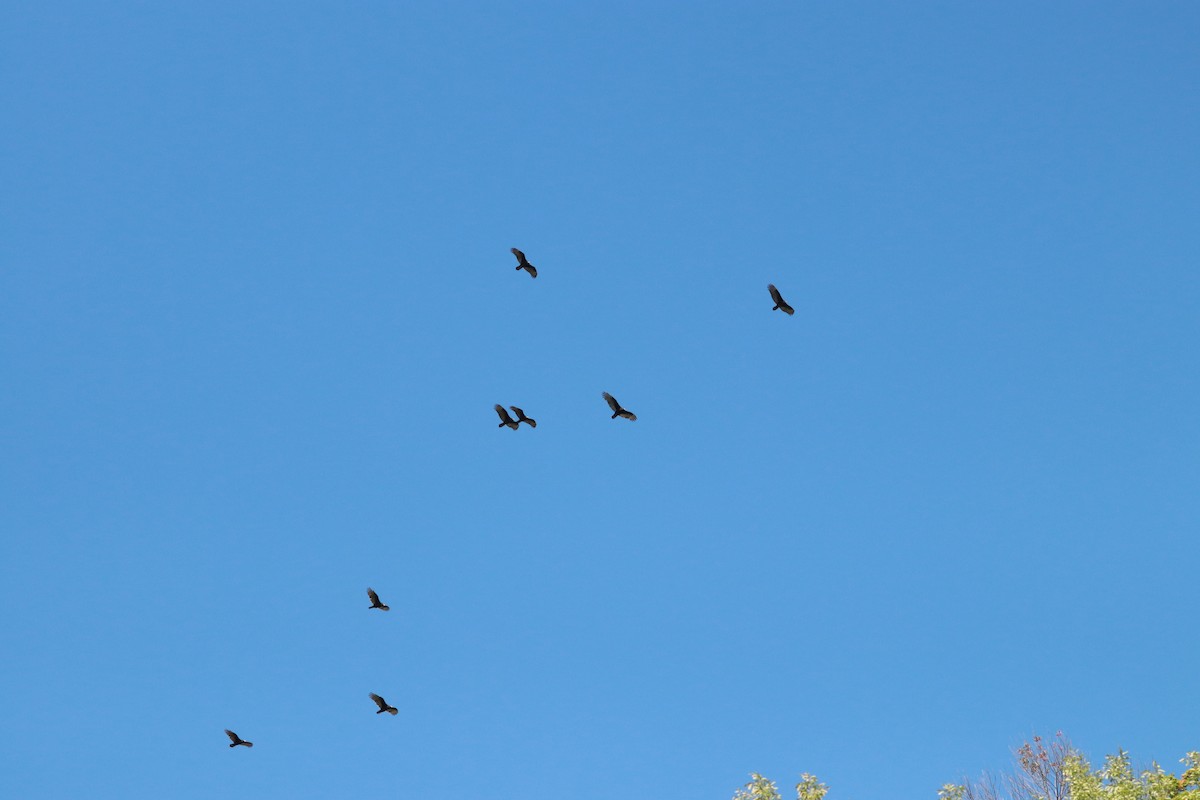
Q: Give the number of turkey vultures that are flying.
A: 8